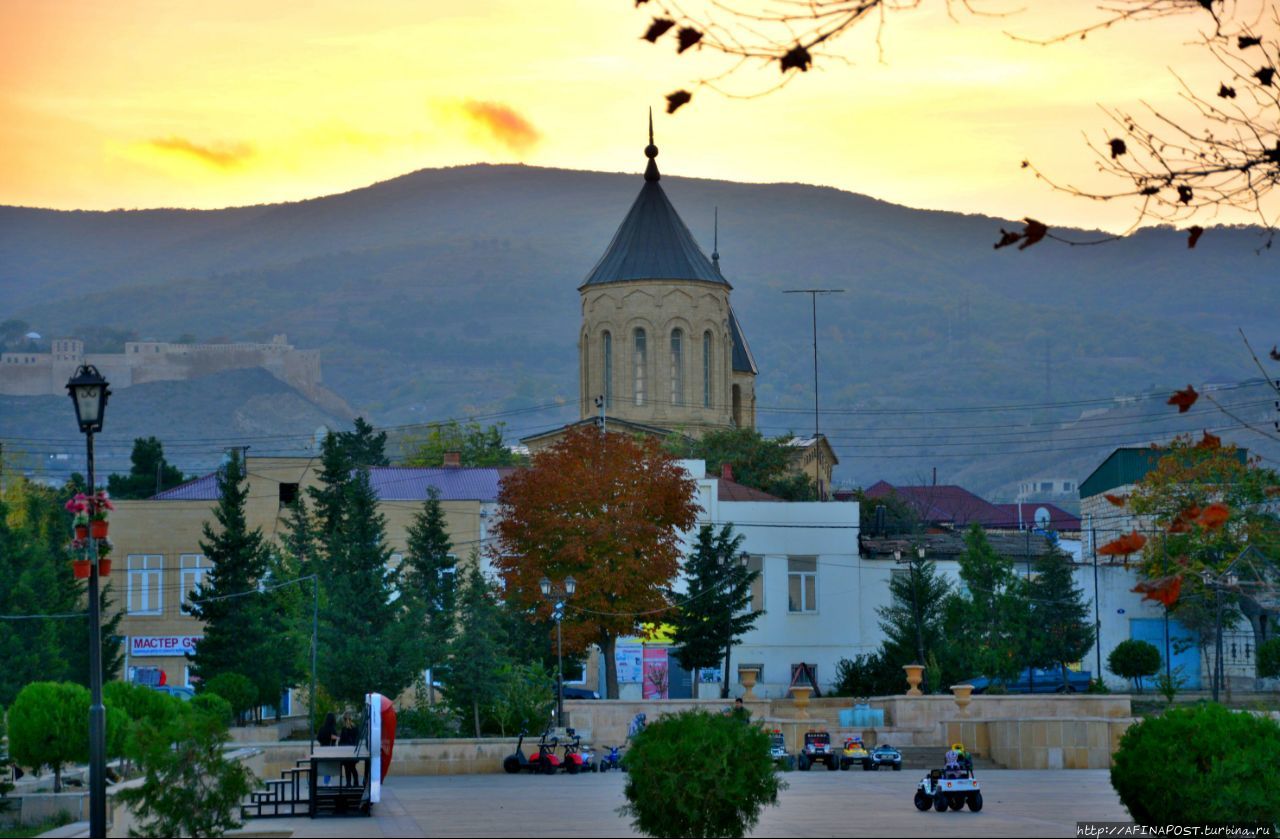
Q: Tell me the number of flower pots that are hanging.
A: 4